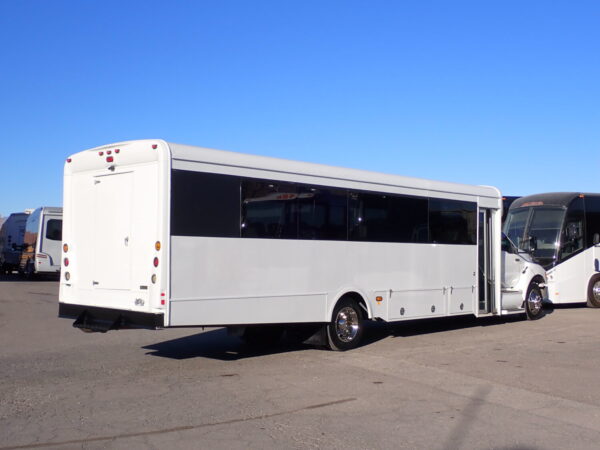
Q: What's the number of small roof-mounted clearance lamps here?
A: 5